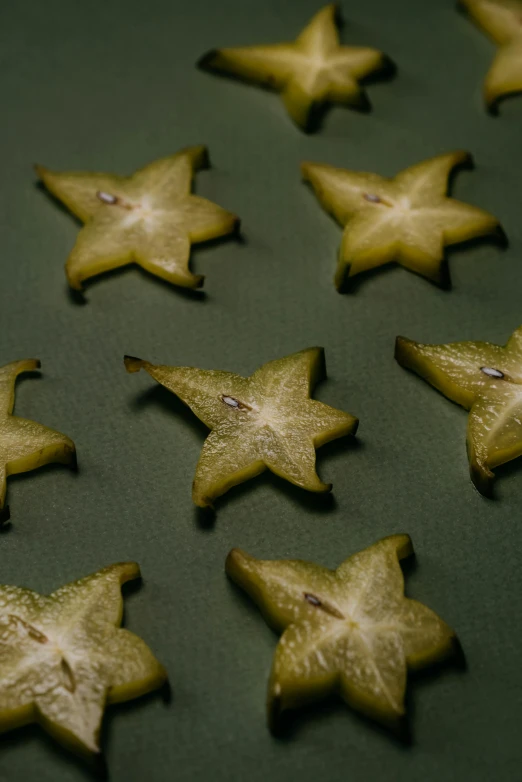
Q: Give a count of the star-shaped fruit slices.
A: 9